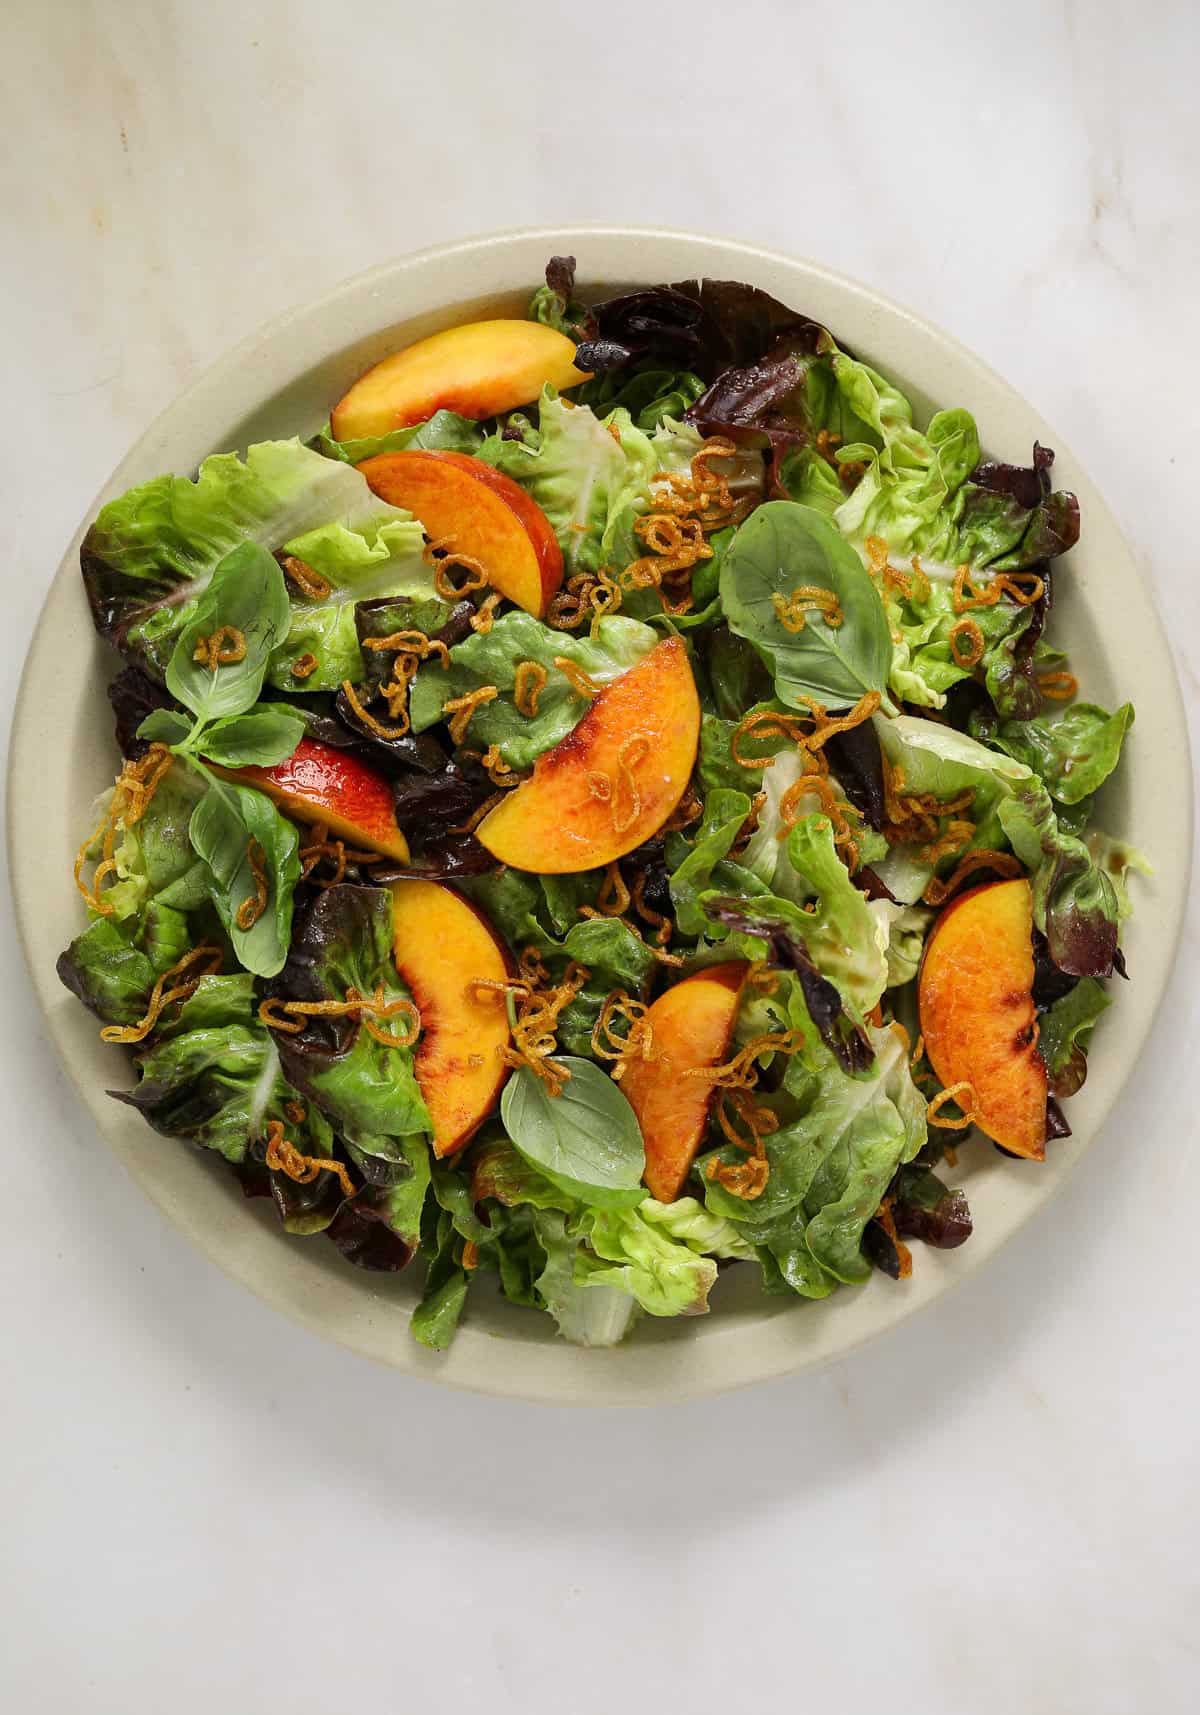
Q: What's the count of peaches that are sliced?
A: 7